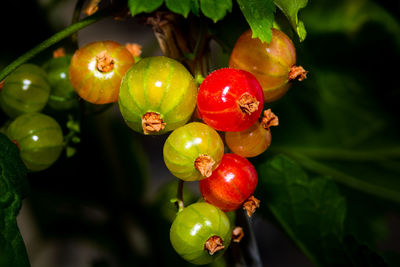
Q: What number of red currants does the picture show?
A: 2